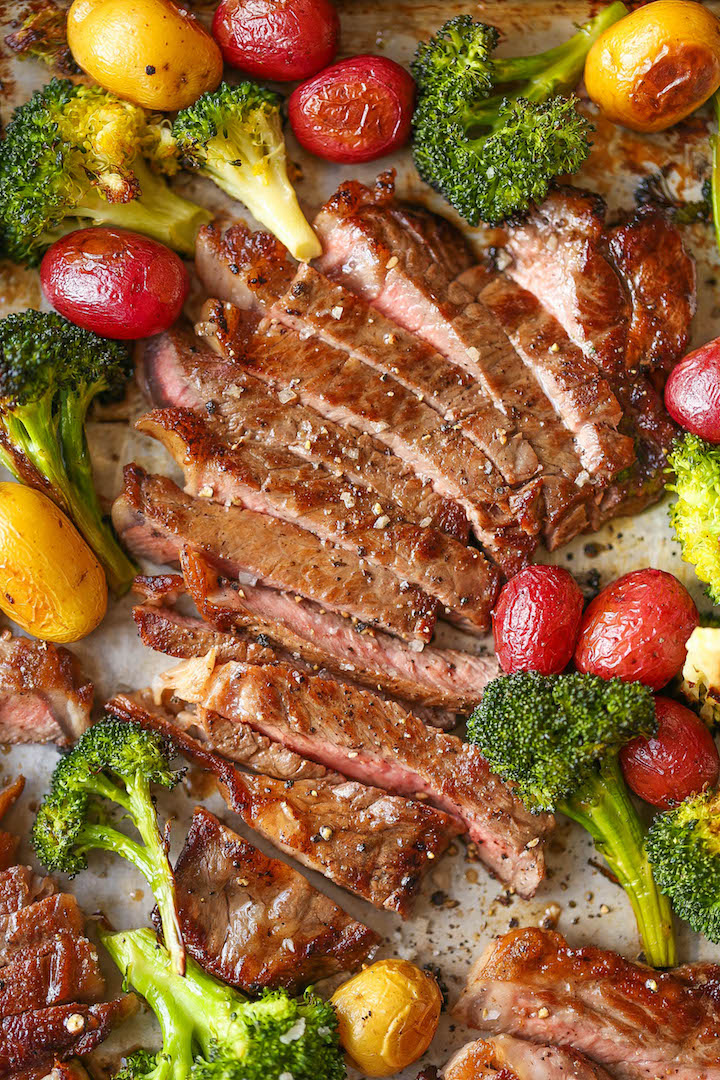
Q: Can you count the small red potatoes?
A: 7